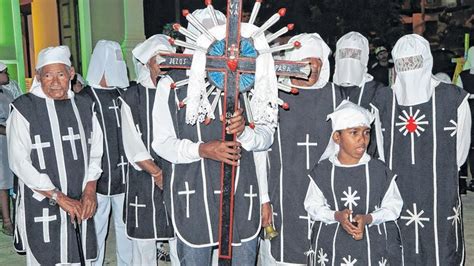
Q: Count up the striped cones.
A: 0